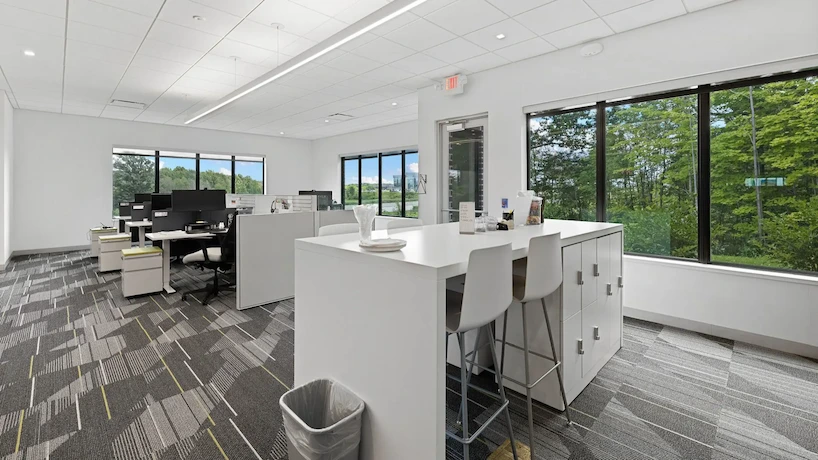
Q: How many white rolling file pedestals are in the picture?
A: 3